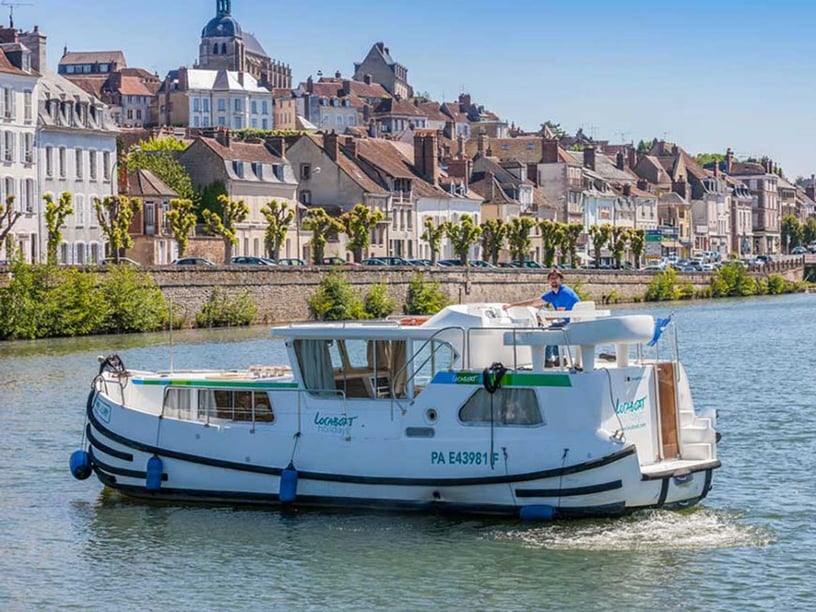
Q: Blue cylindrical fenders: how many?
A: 4